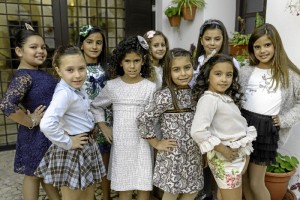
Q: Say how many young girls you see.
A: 9